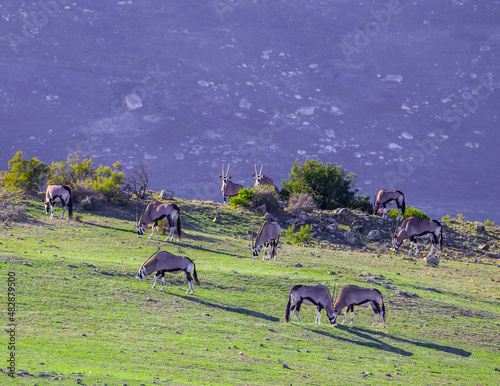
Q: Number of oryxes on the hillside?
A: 10